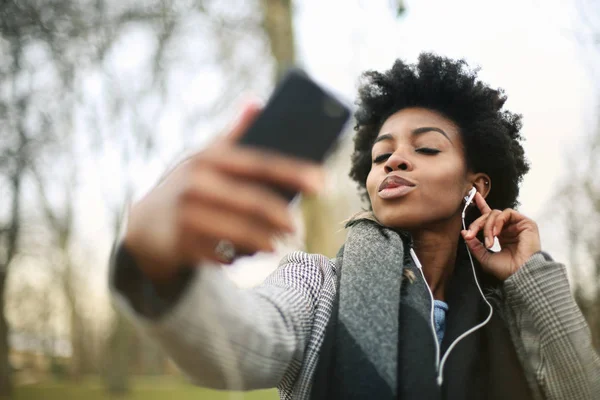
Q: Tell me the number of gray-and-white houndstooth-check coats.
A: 1